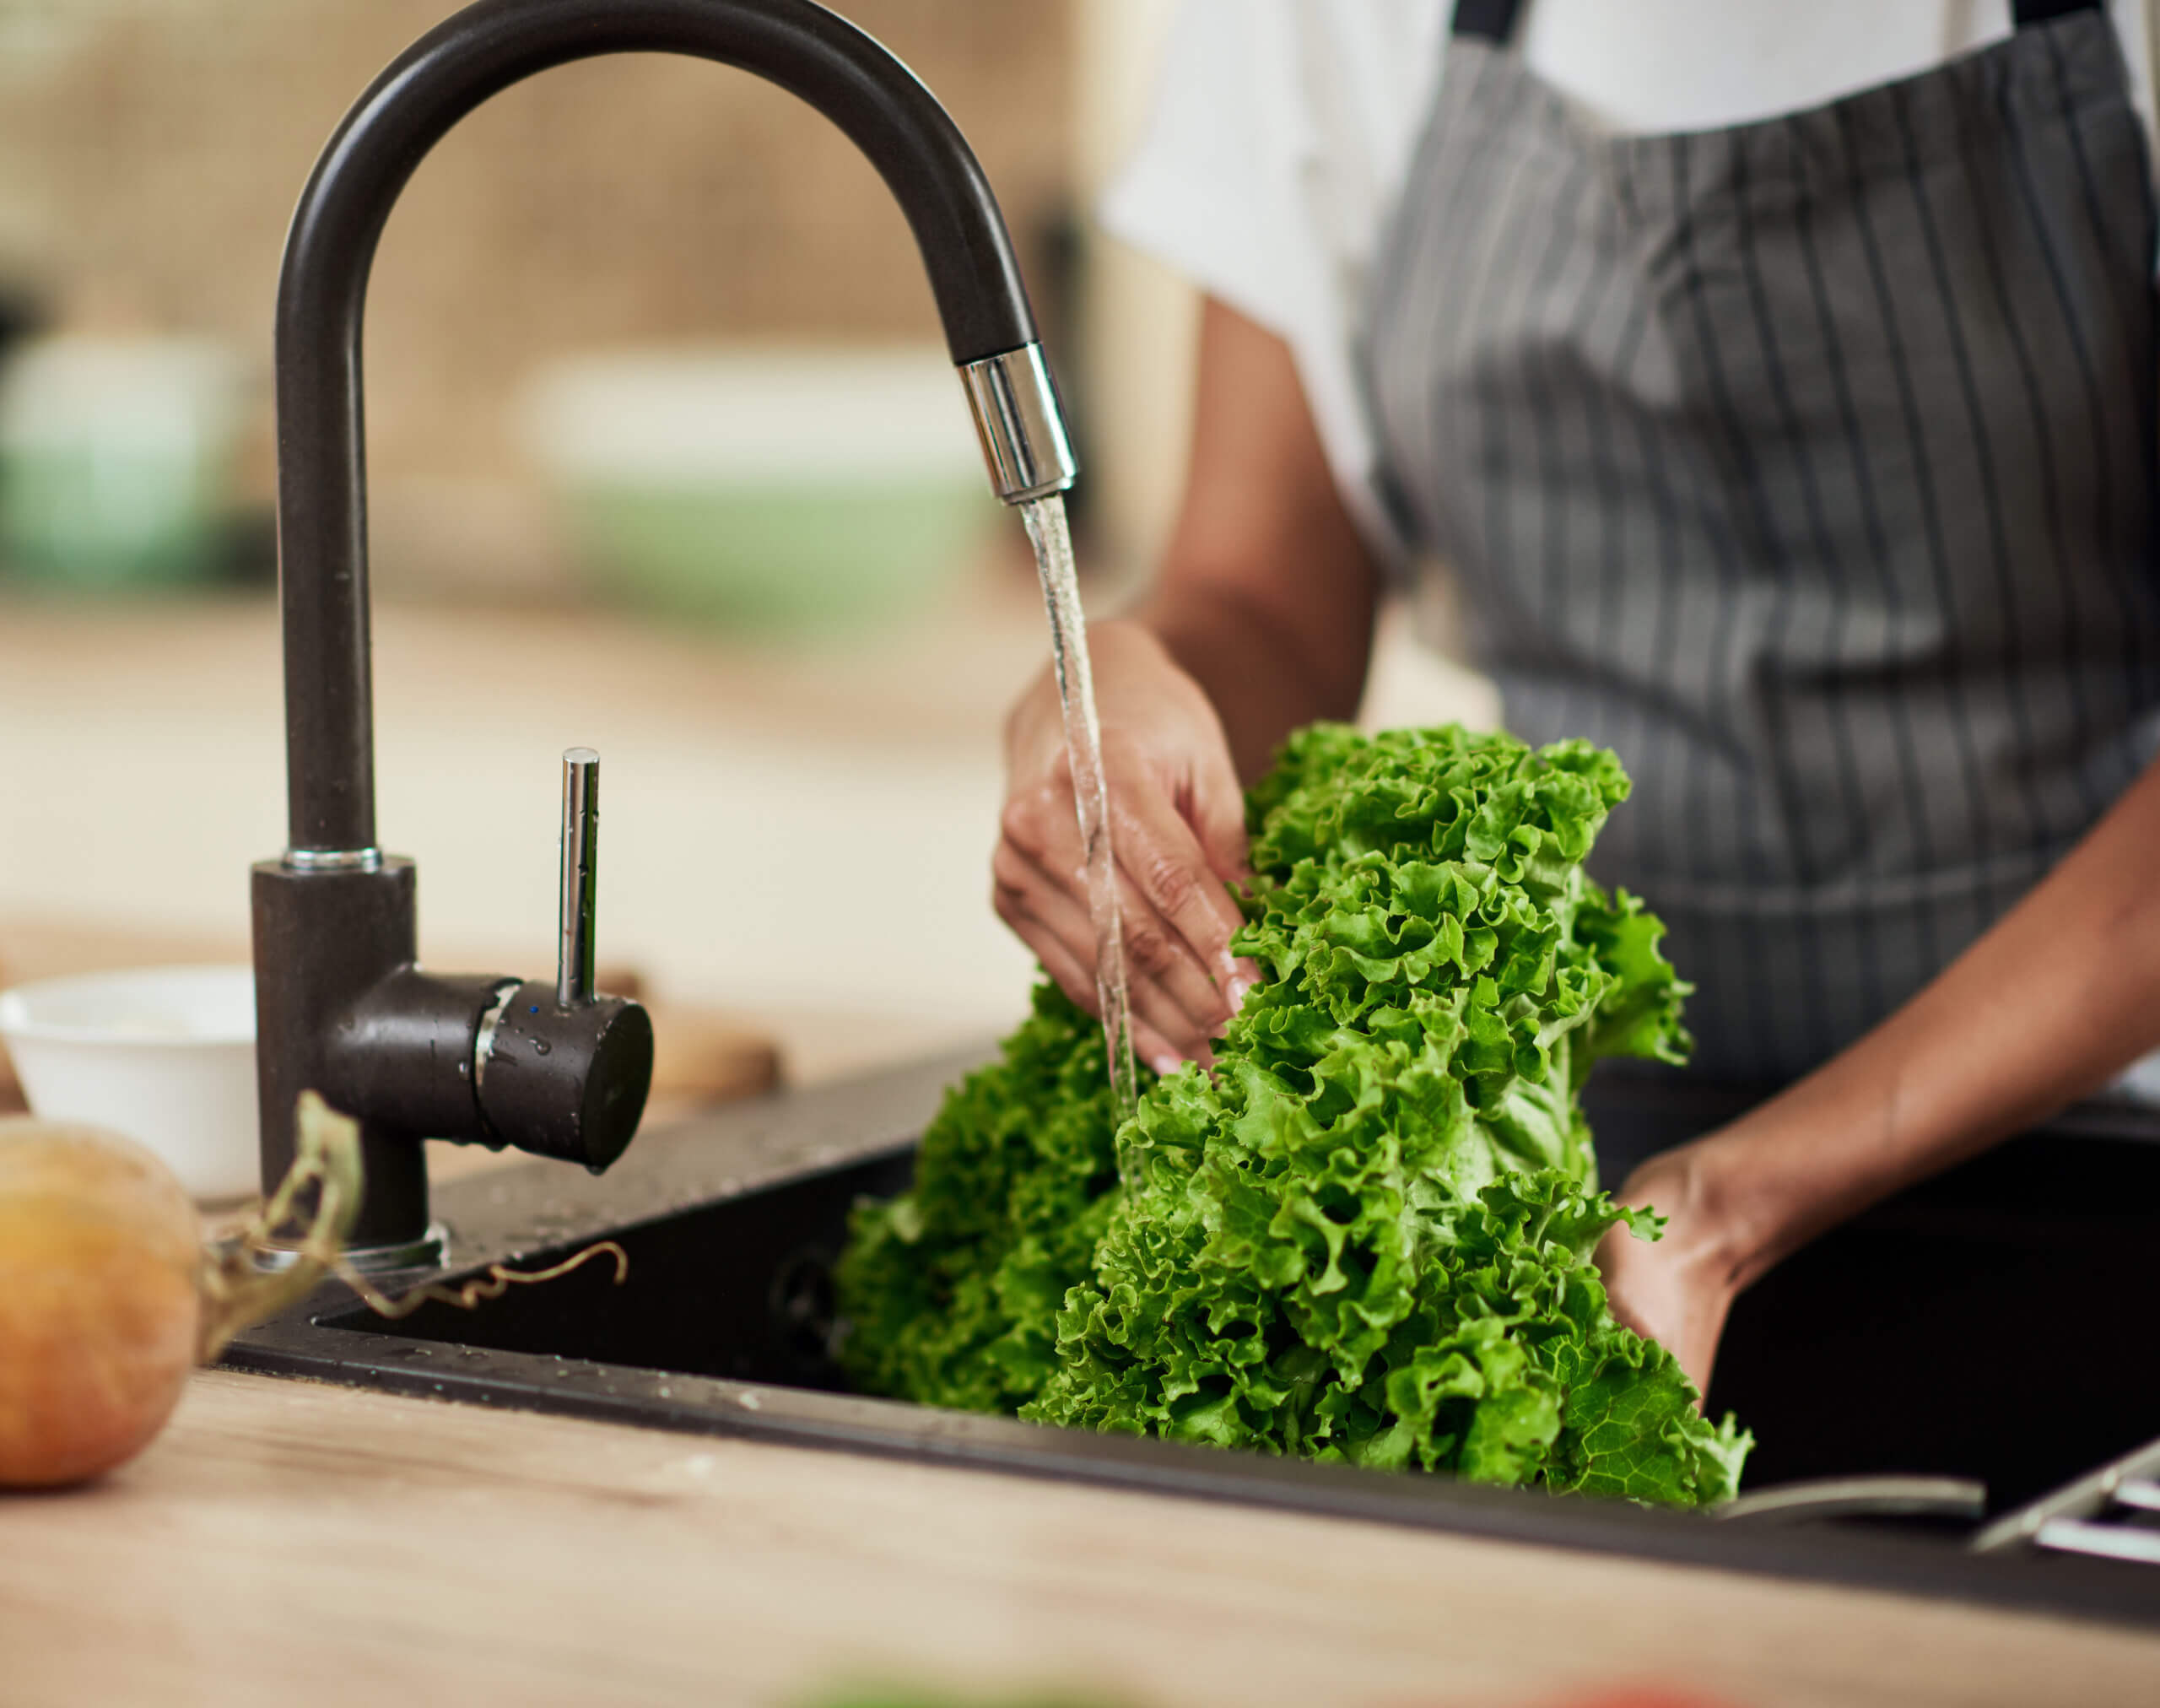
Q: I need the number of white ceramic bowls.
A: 1